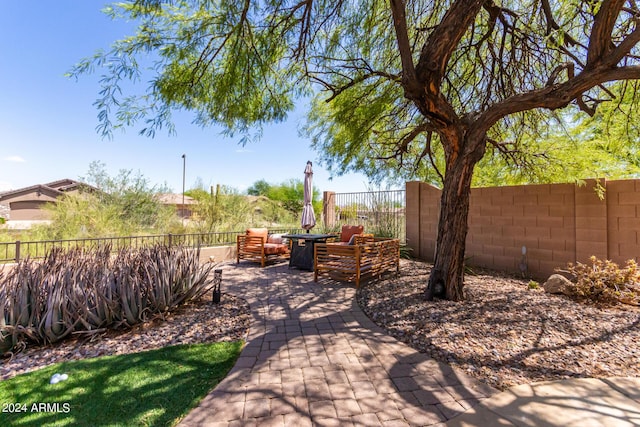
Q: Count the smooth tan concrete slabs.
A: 1